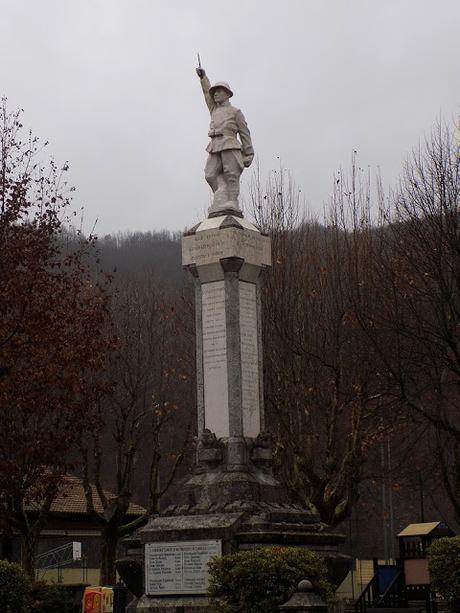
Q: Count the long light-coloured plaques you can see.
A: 2